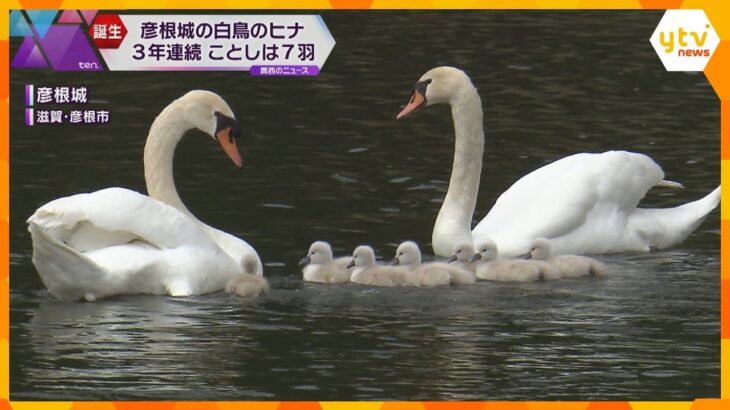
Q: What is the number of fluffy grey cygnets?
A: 7